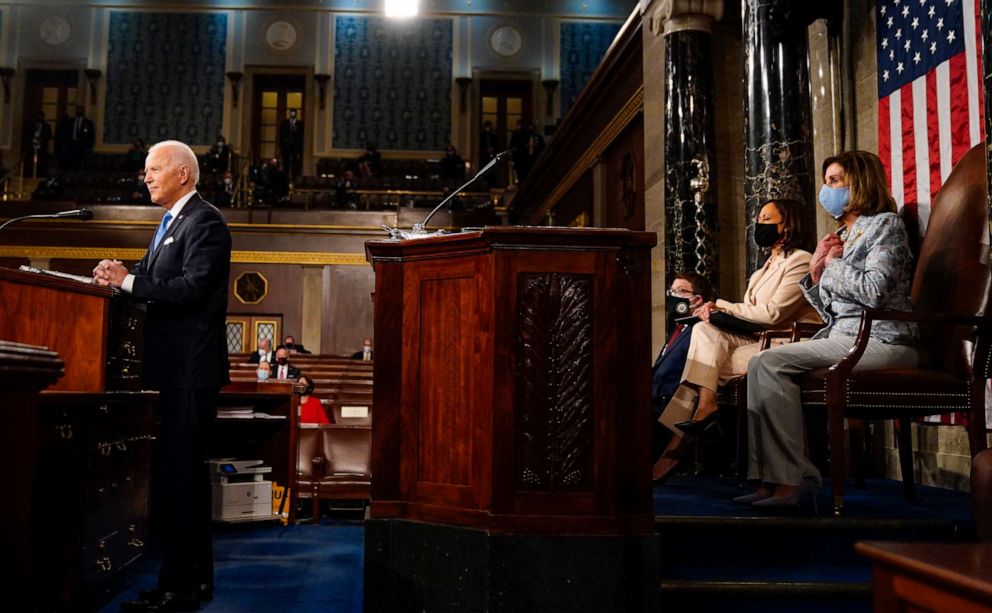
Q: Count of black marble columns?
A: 2